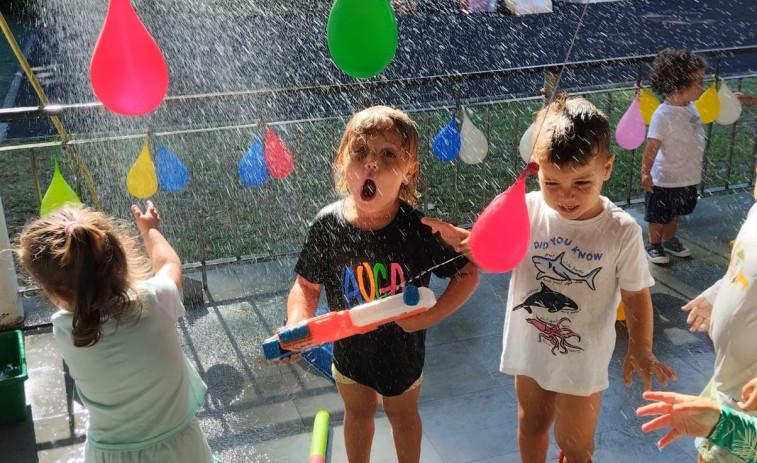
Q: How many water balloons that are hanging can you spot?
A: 15